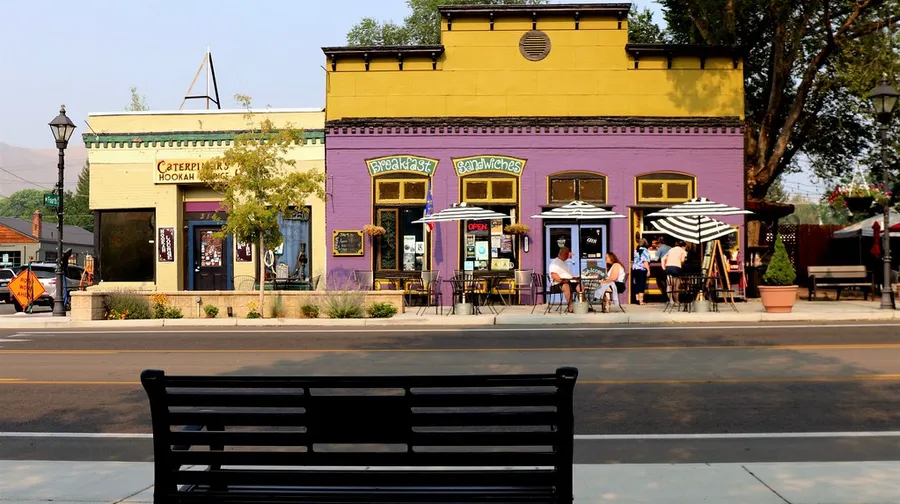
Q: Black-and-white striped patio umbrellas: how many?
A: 4